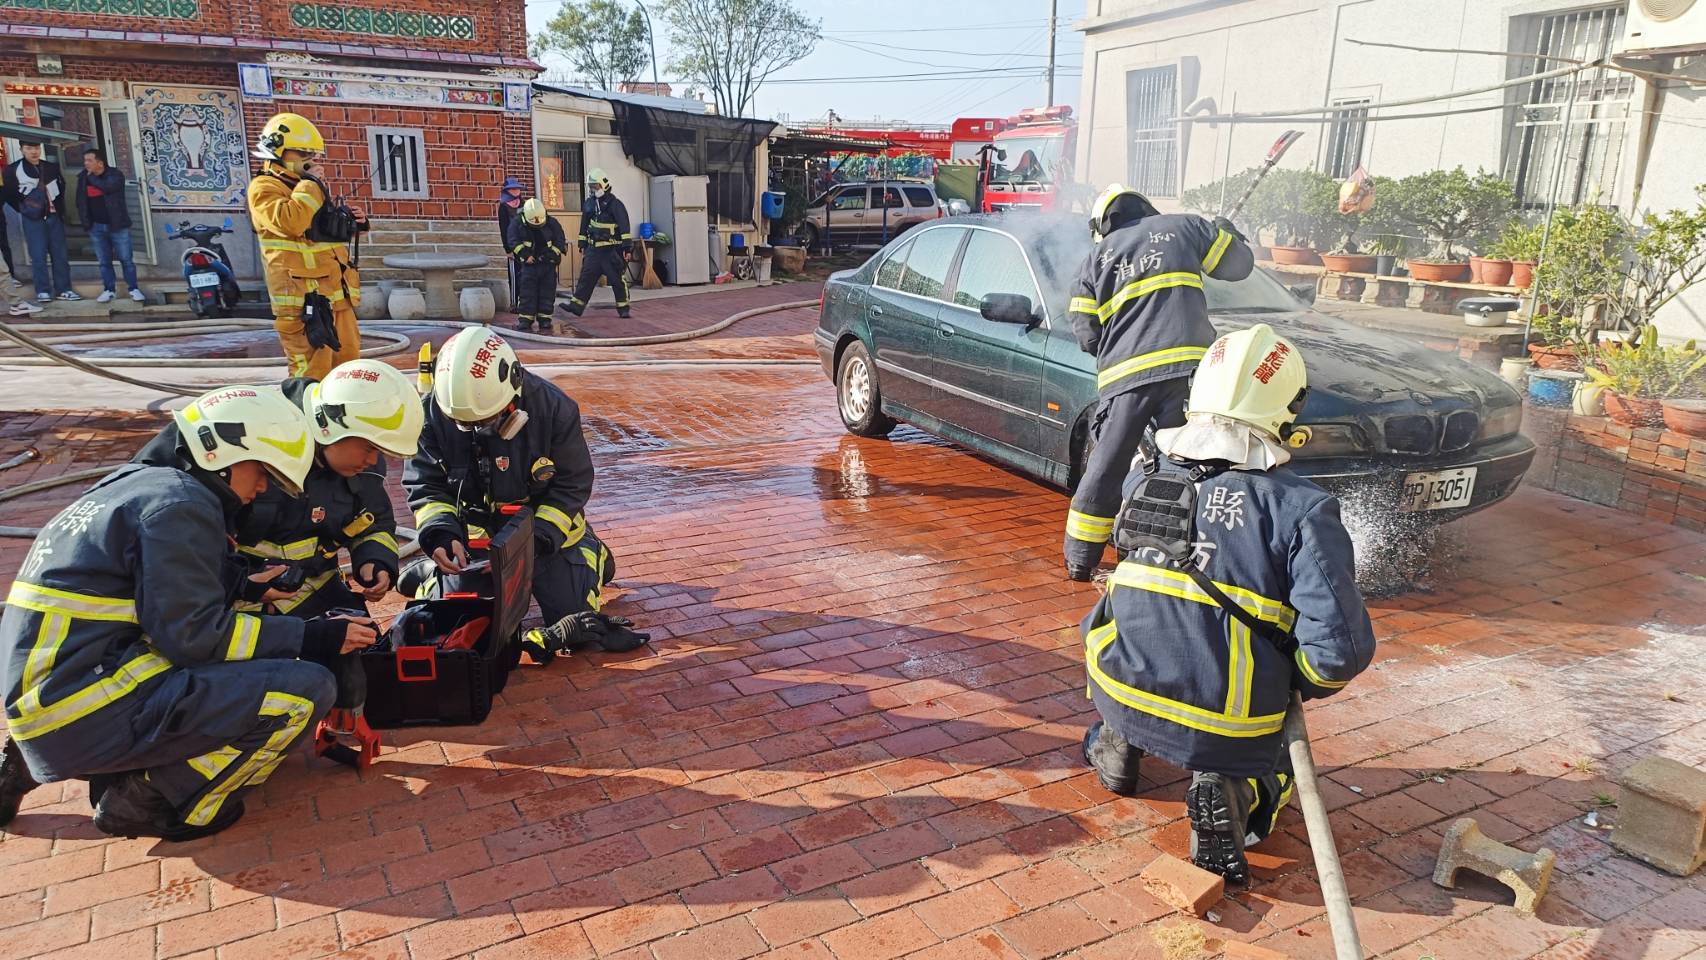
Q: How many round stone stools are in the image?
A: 5